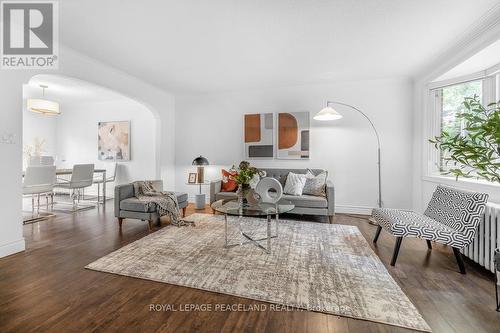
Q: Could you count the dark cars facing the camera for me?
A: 0